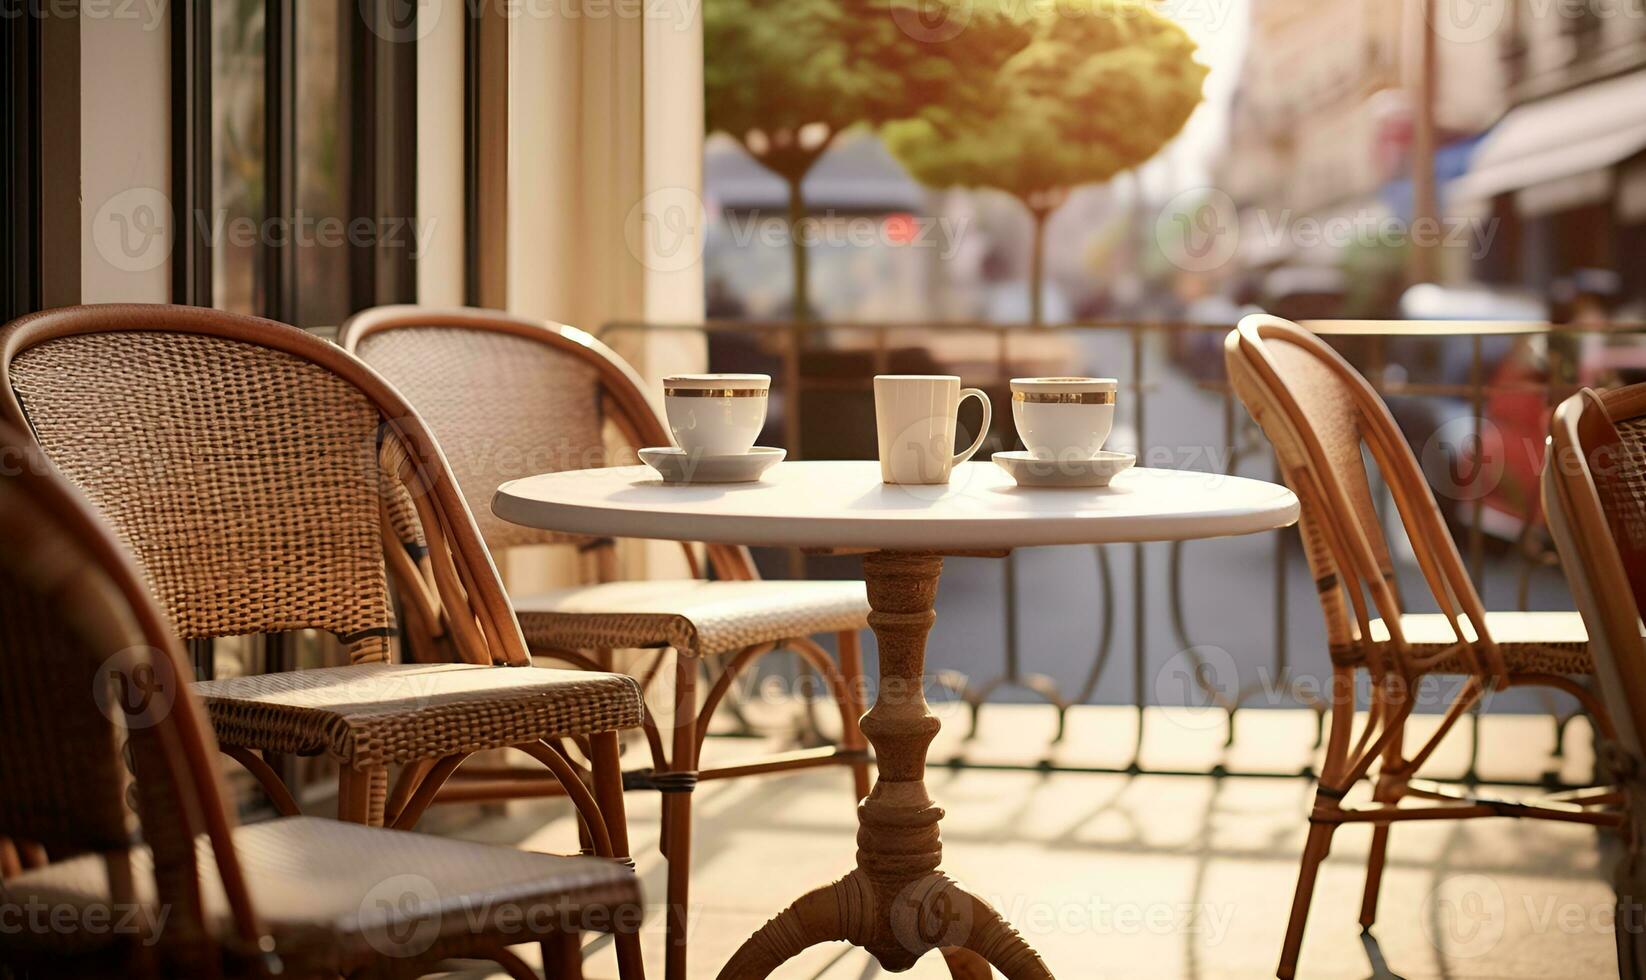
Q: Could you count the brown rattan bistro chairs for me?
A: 5